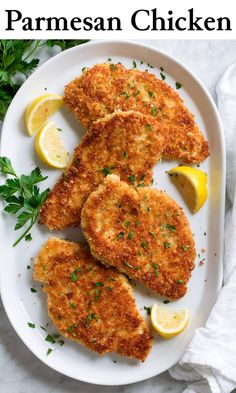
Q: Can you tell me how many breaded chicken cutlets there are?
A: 4